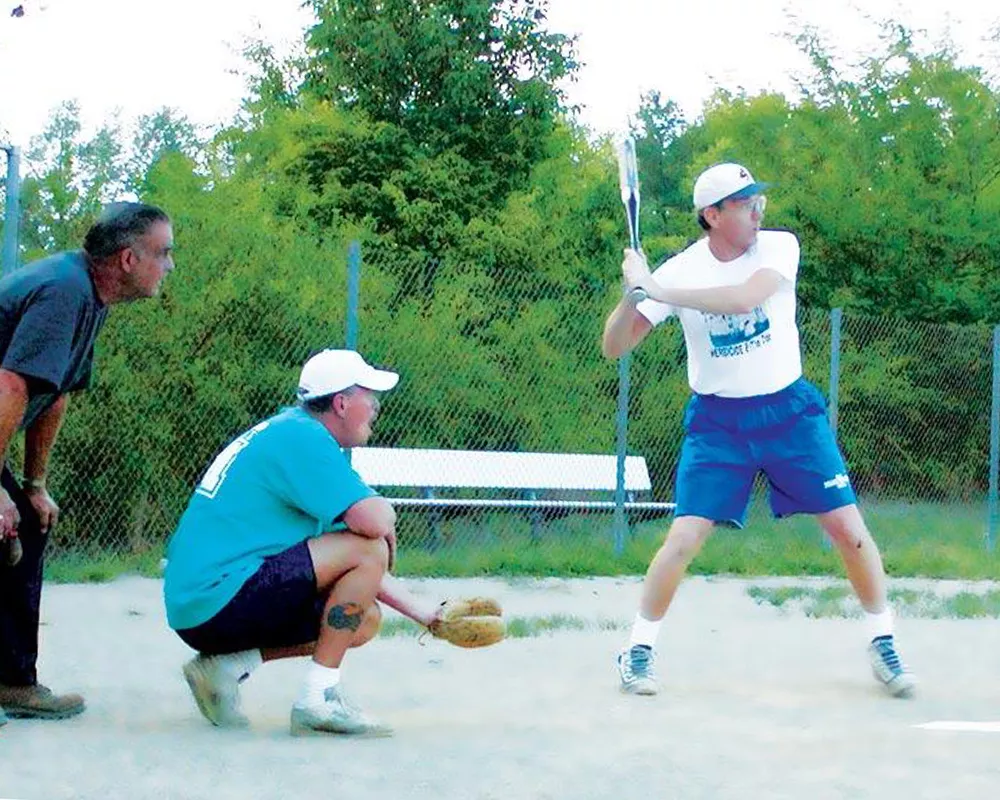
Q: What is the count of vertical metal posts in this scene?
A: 5